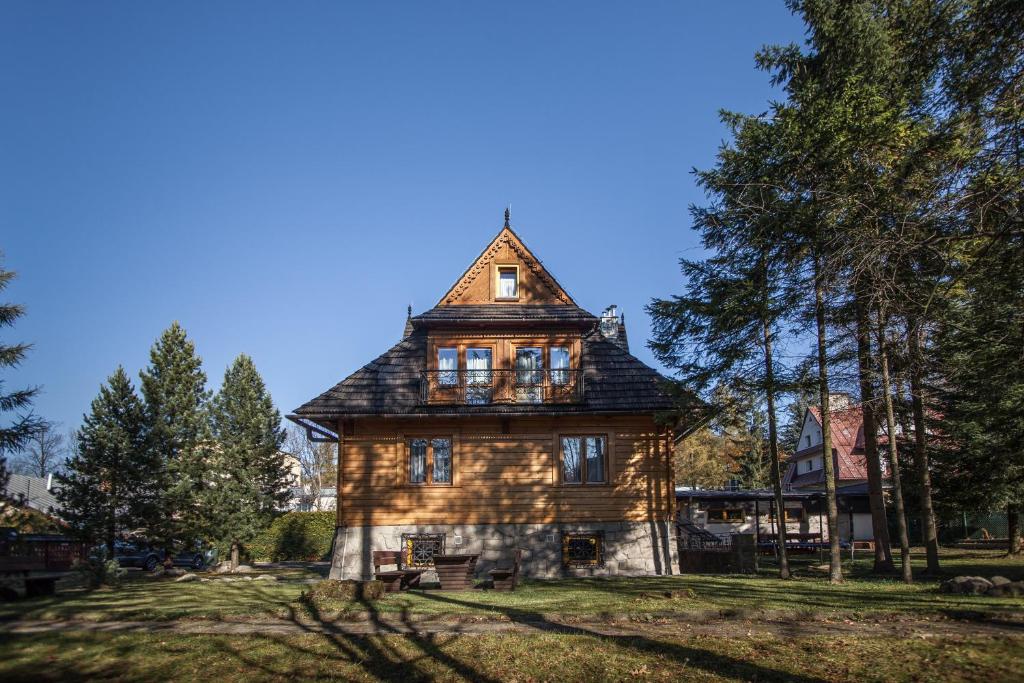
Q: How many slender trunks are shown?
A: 5